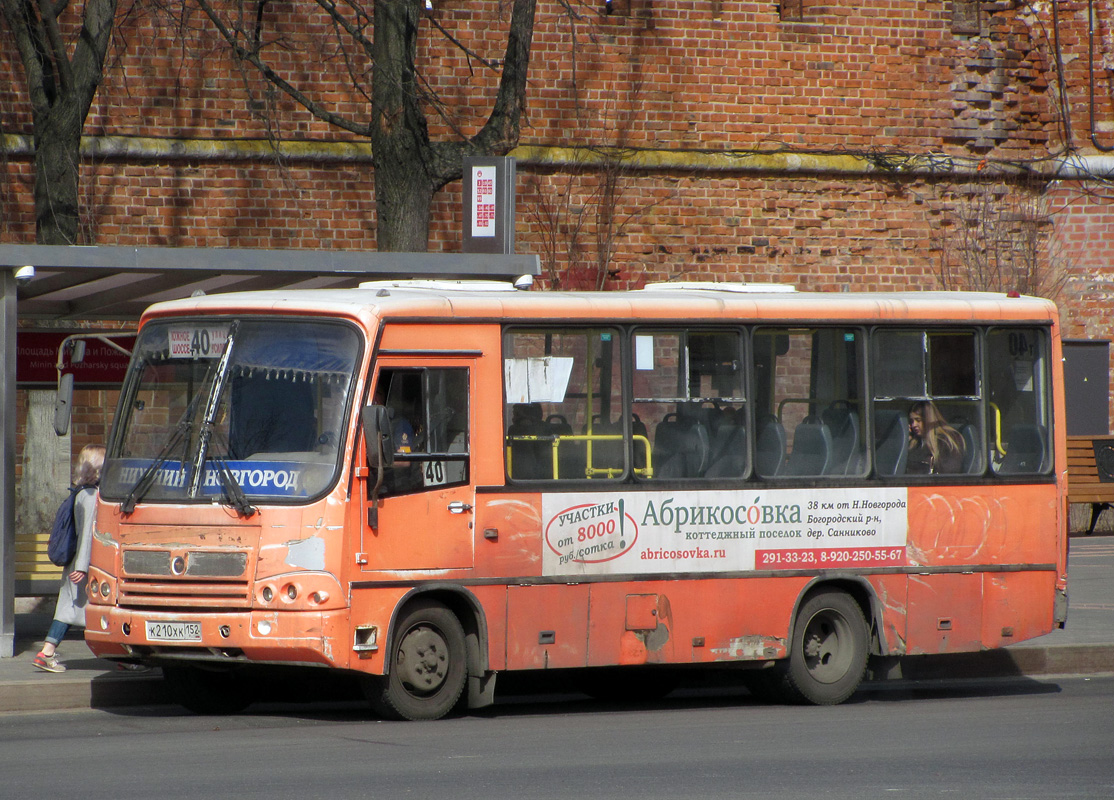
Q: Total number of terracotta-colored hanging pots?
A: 0